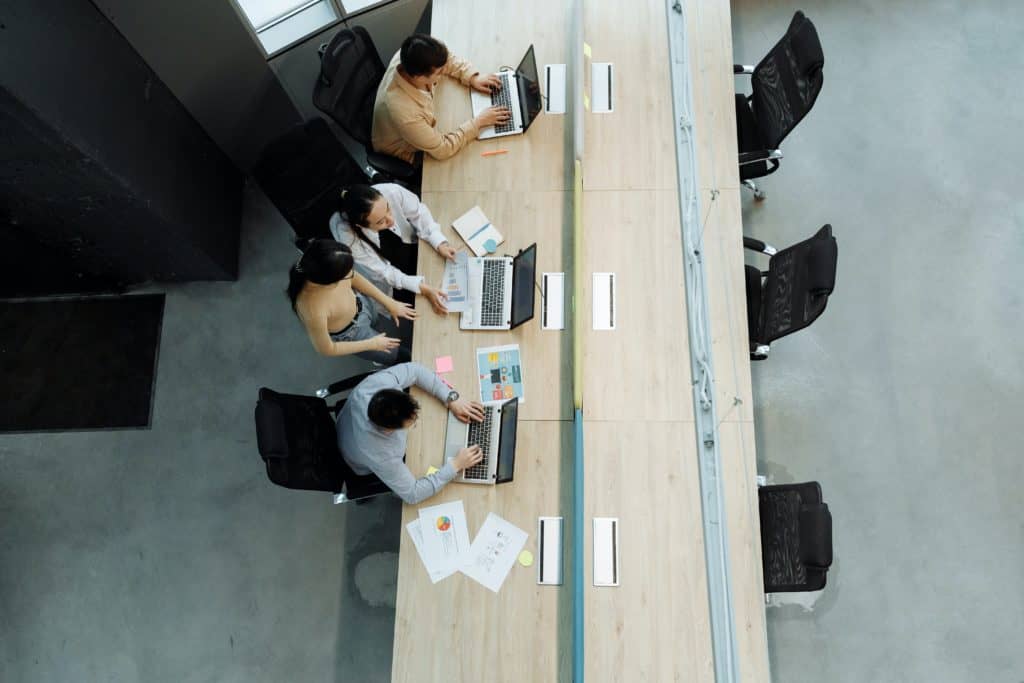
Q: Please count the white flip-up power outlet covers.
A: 6